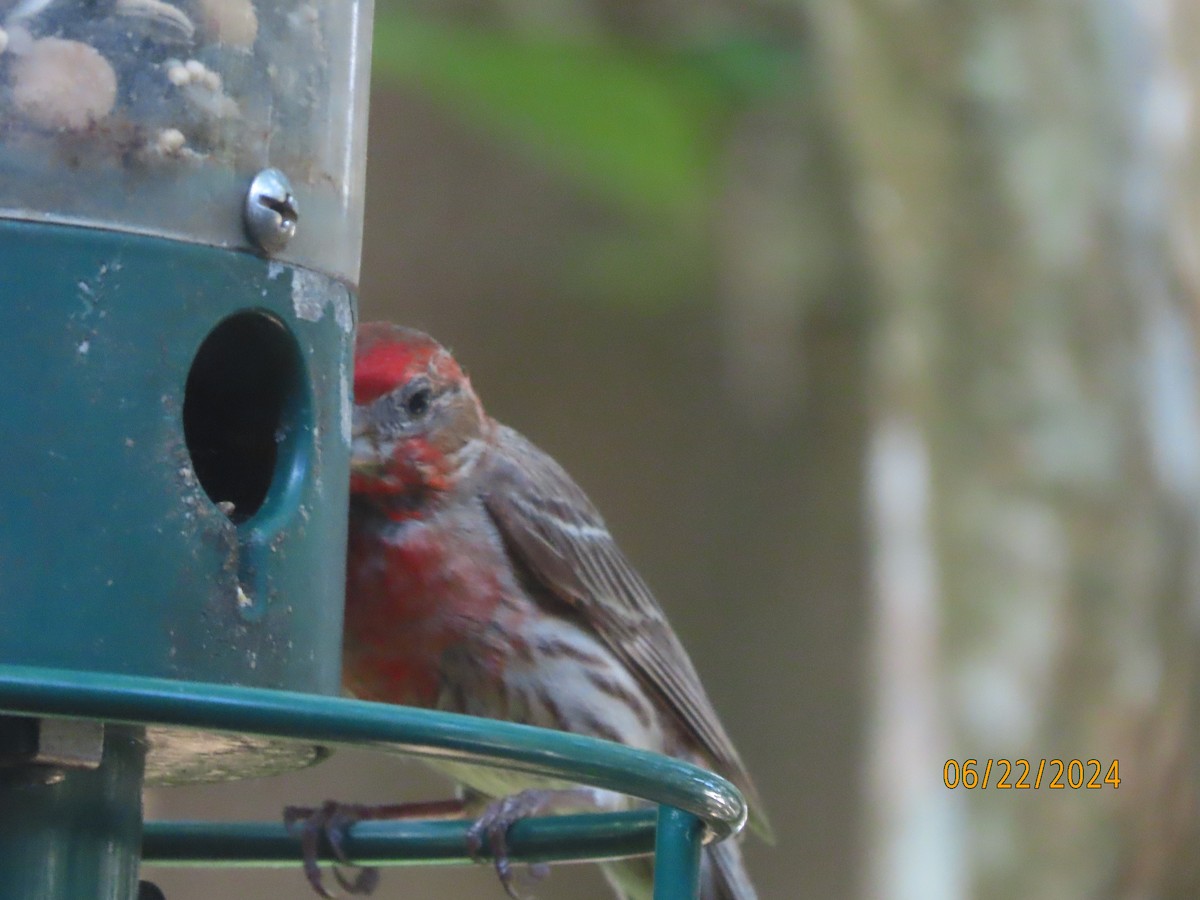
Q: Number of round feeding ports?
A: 1